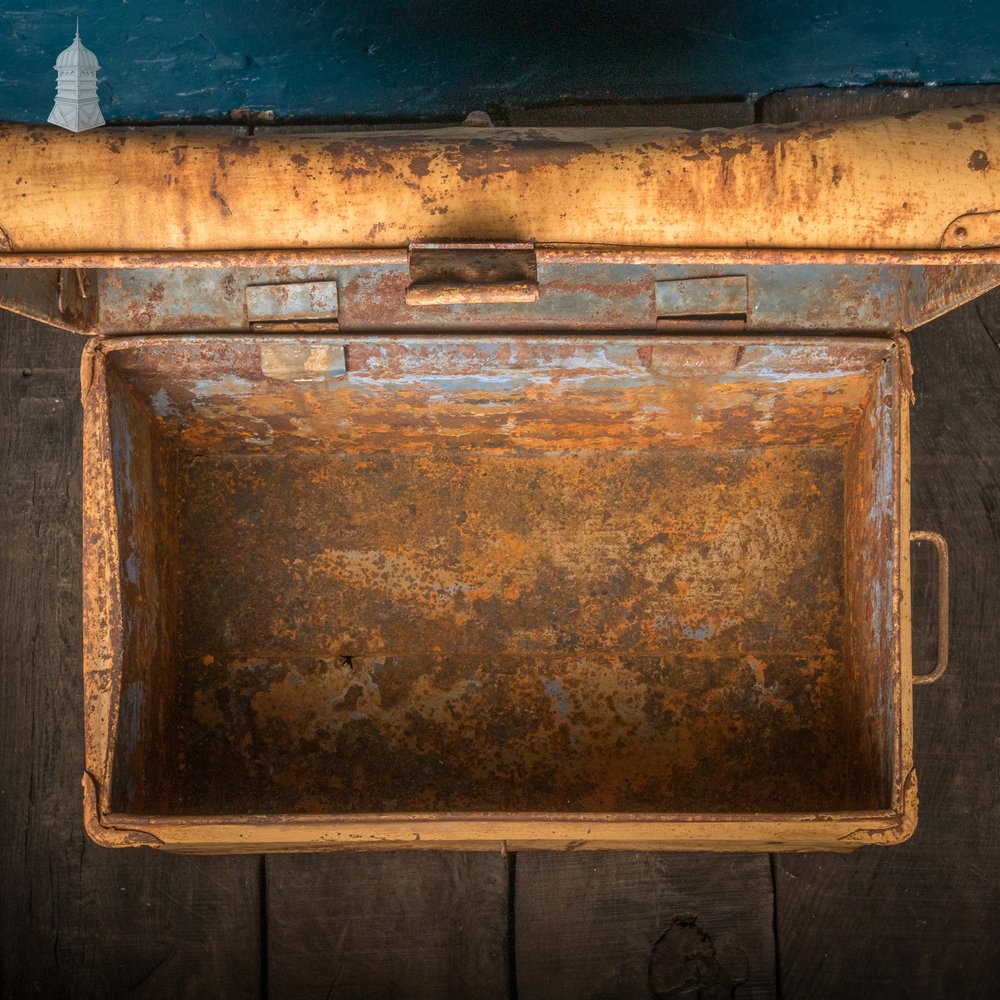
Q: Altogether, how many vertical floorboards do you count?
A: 4